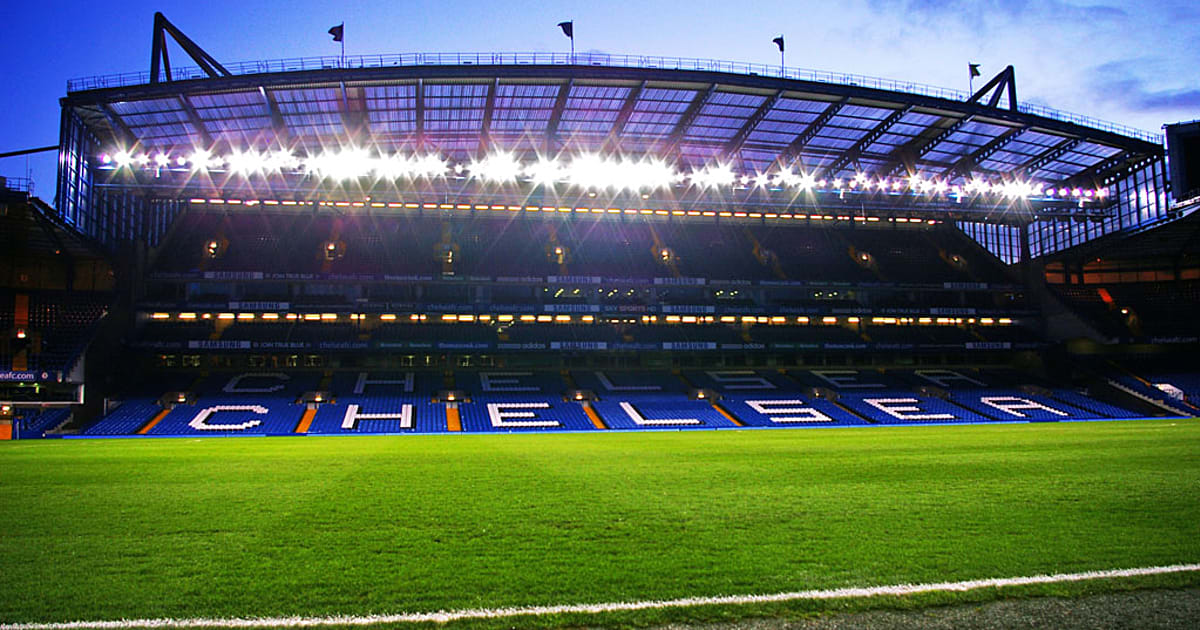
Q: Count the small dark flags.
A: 4